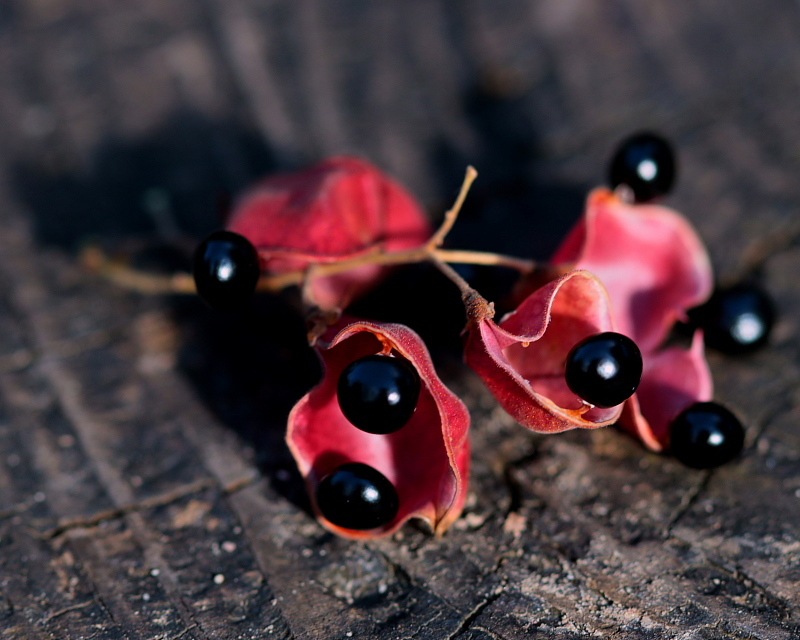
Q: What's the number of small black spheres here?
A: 7